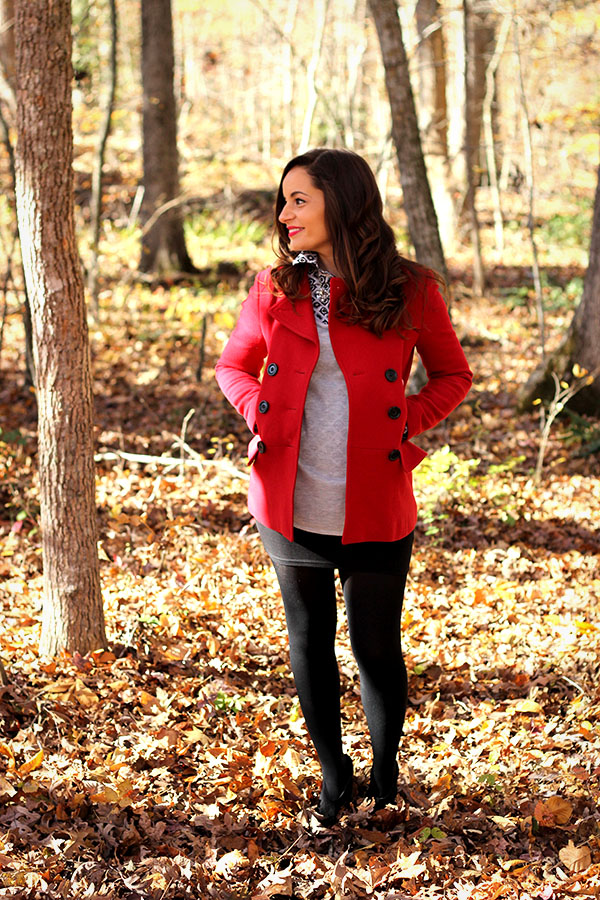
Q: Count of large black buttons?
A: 6